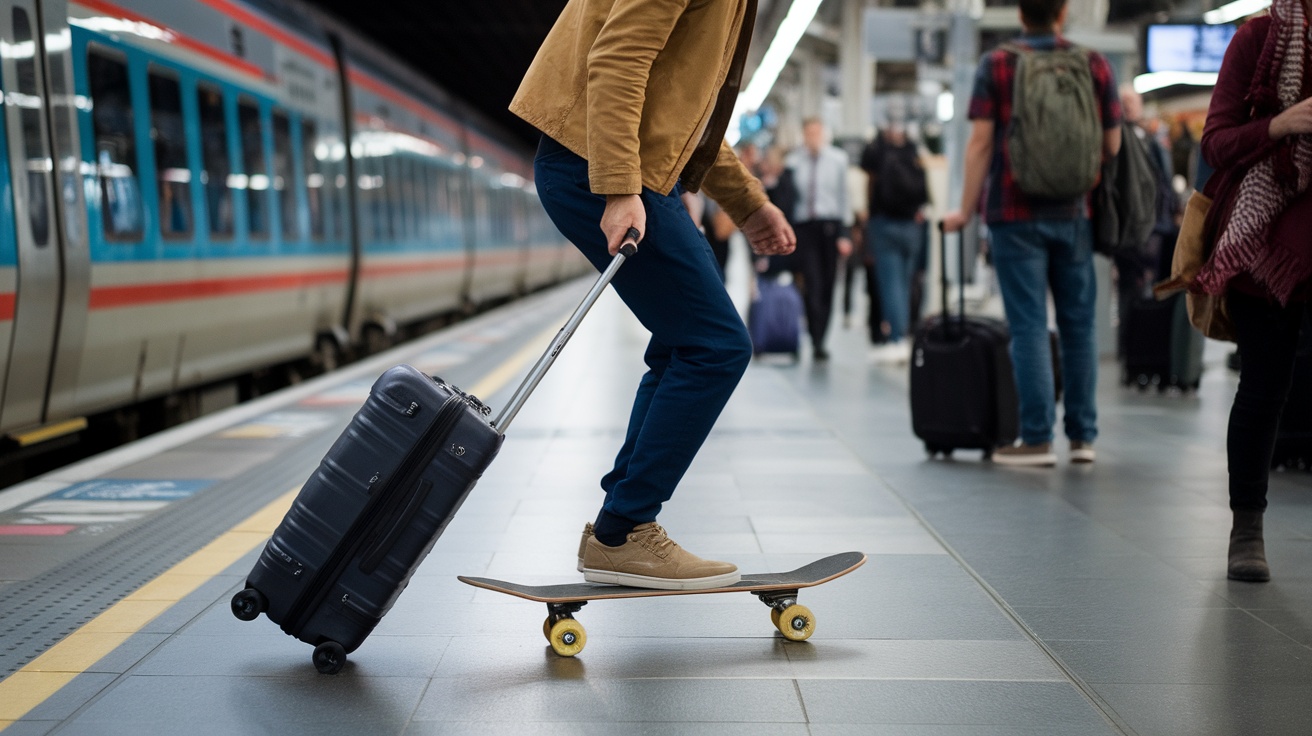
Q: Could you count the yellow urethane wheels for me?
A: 4